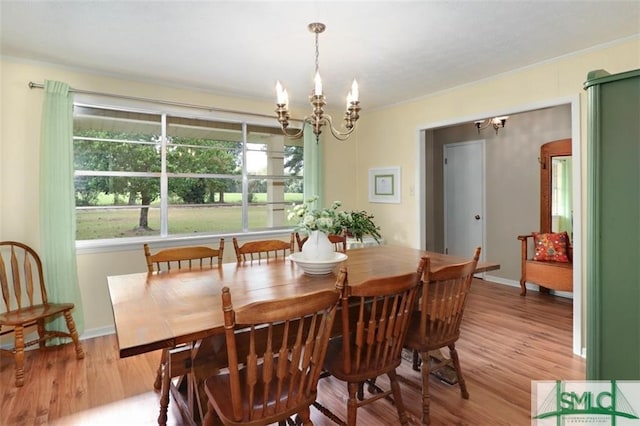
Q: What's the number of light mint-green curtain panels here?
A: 2